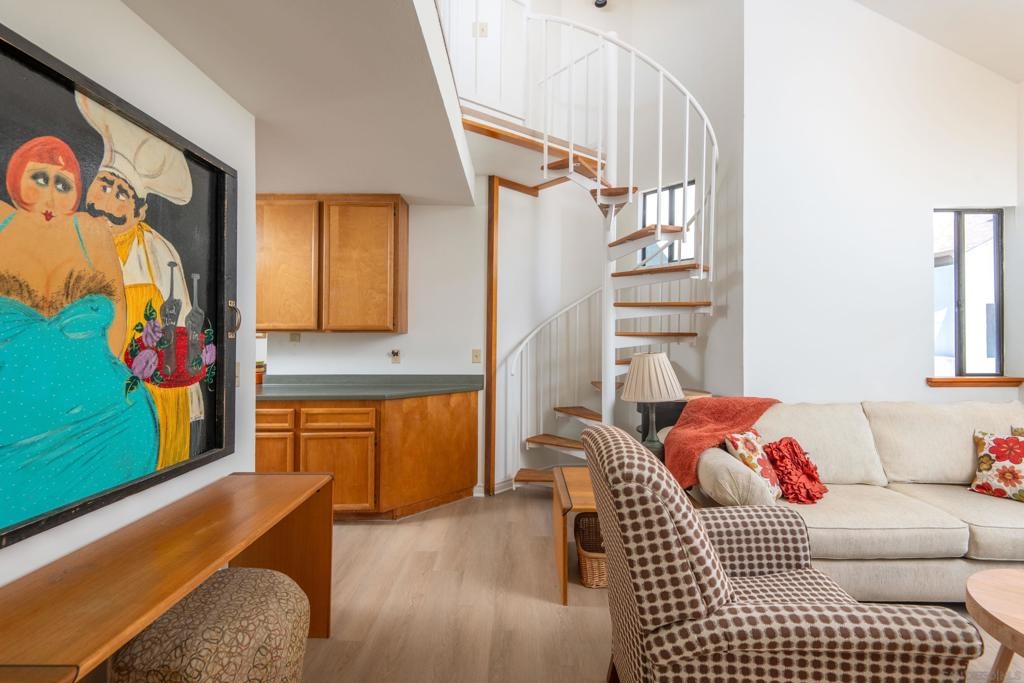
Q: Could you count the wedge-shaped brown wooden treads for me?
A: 11